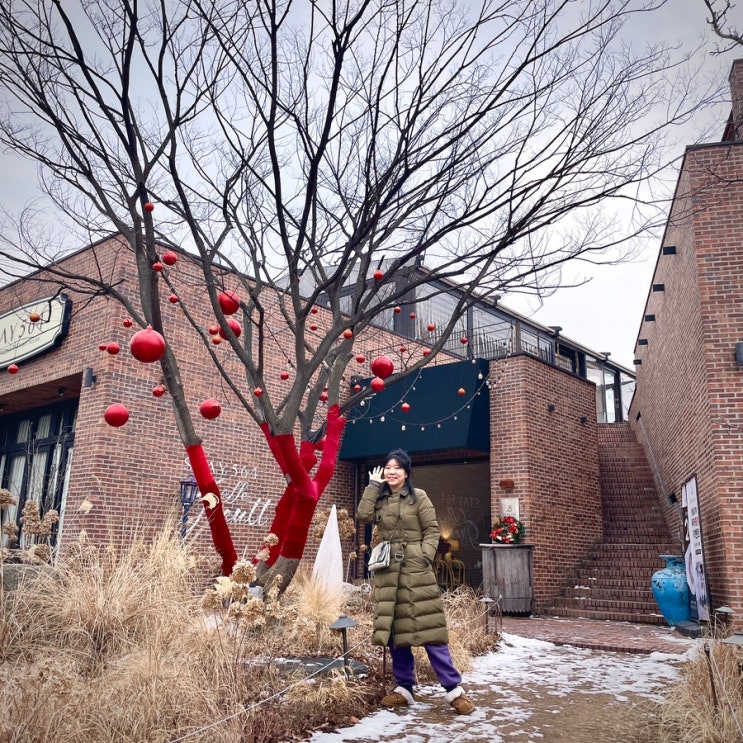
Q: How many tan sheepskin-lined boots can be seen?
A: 2